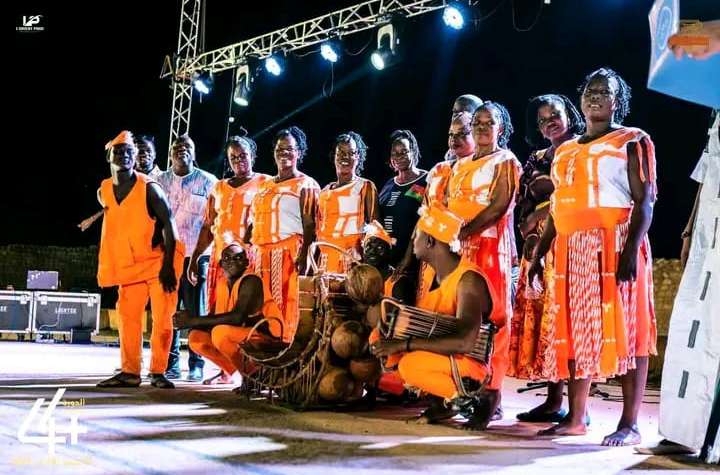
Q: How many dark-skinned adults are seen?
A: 15